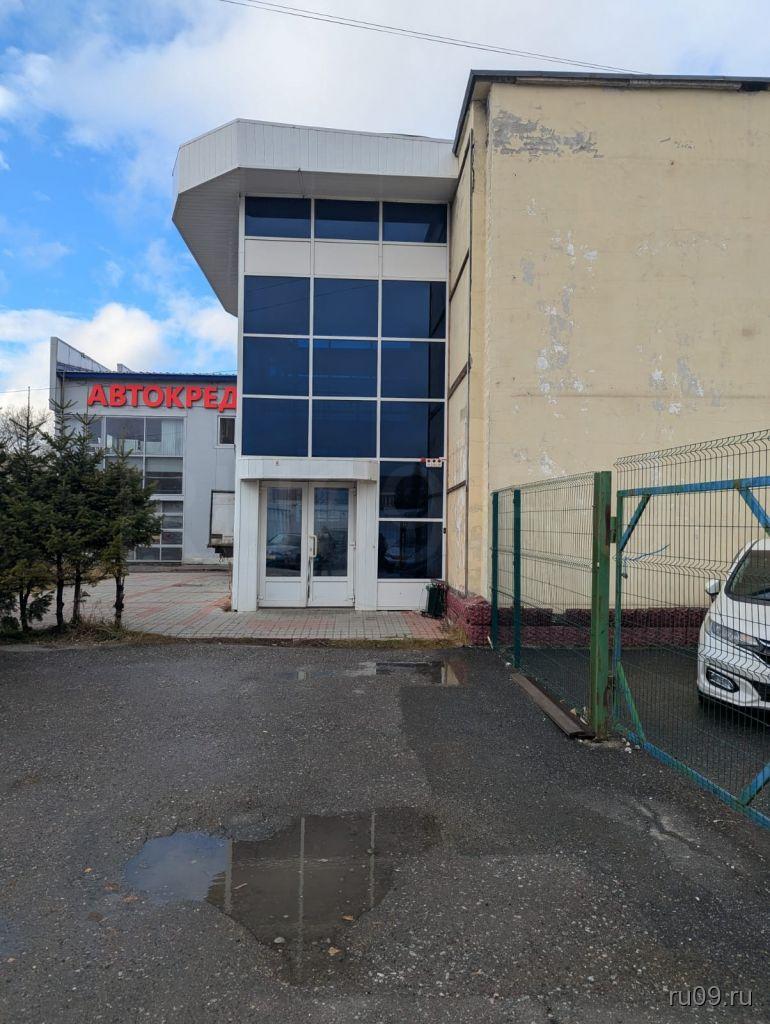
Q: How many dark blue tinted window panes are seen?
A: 14